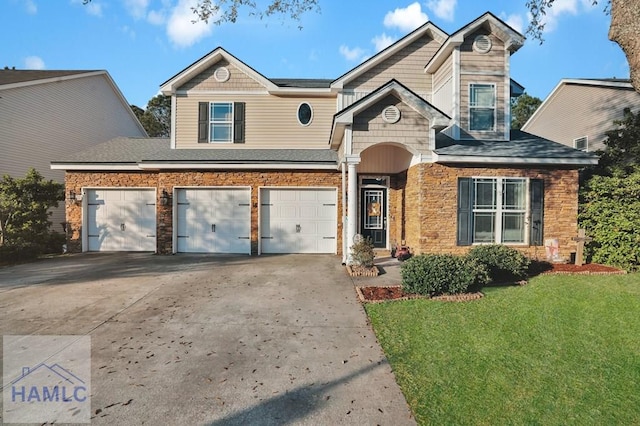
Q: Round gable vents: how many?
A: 3